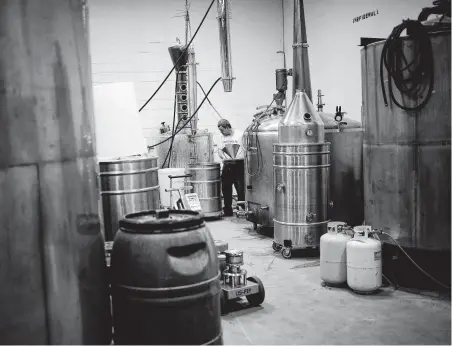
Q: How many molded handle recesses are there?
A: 1